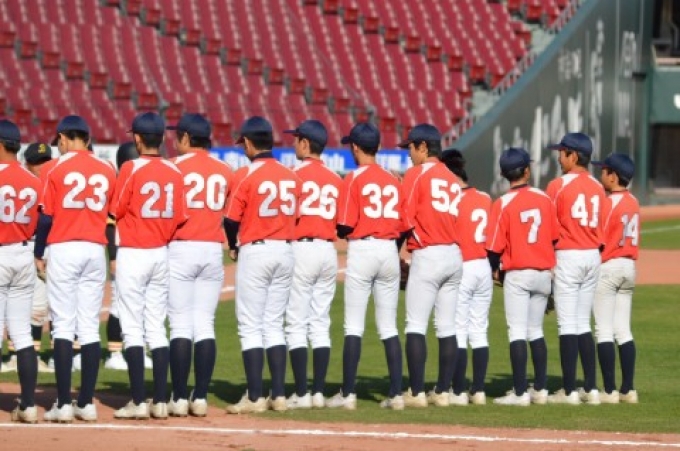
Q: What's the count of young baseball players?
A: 12